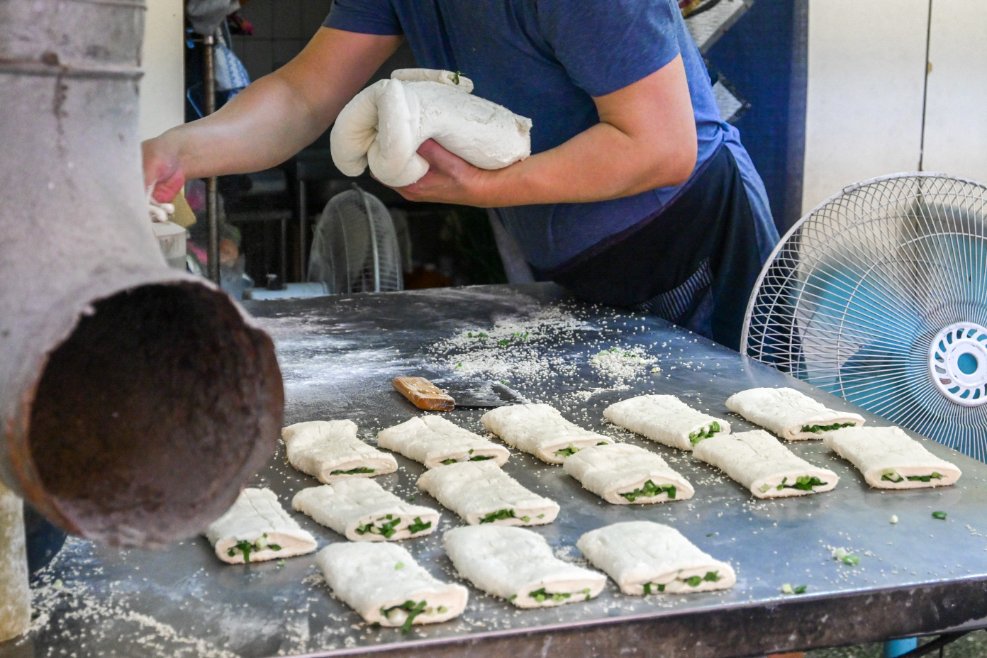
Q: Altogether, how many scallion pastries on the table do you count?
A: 14